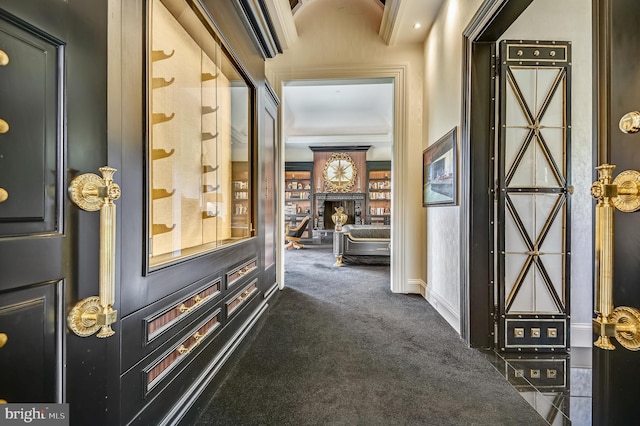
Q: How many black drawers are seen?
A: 4